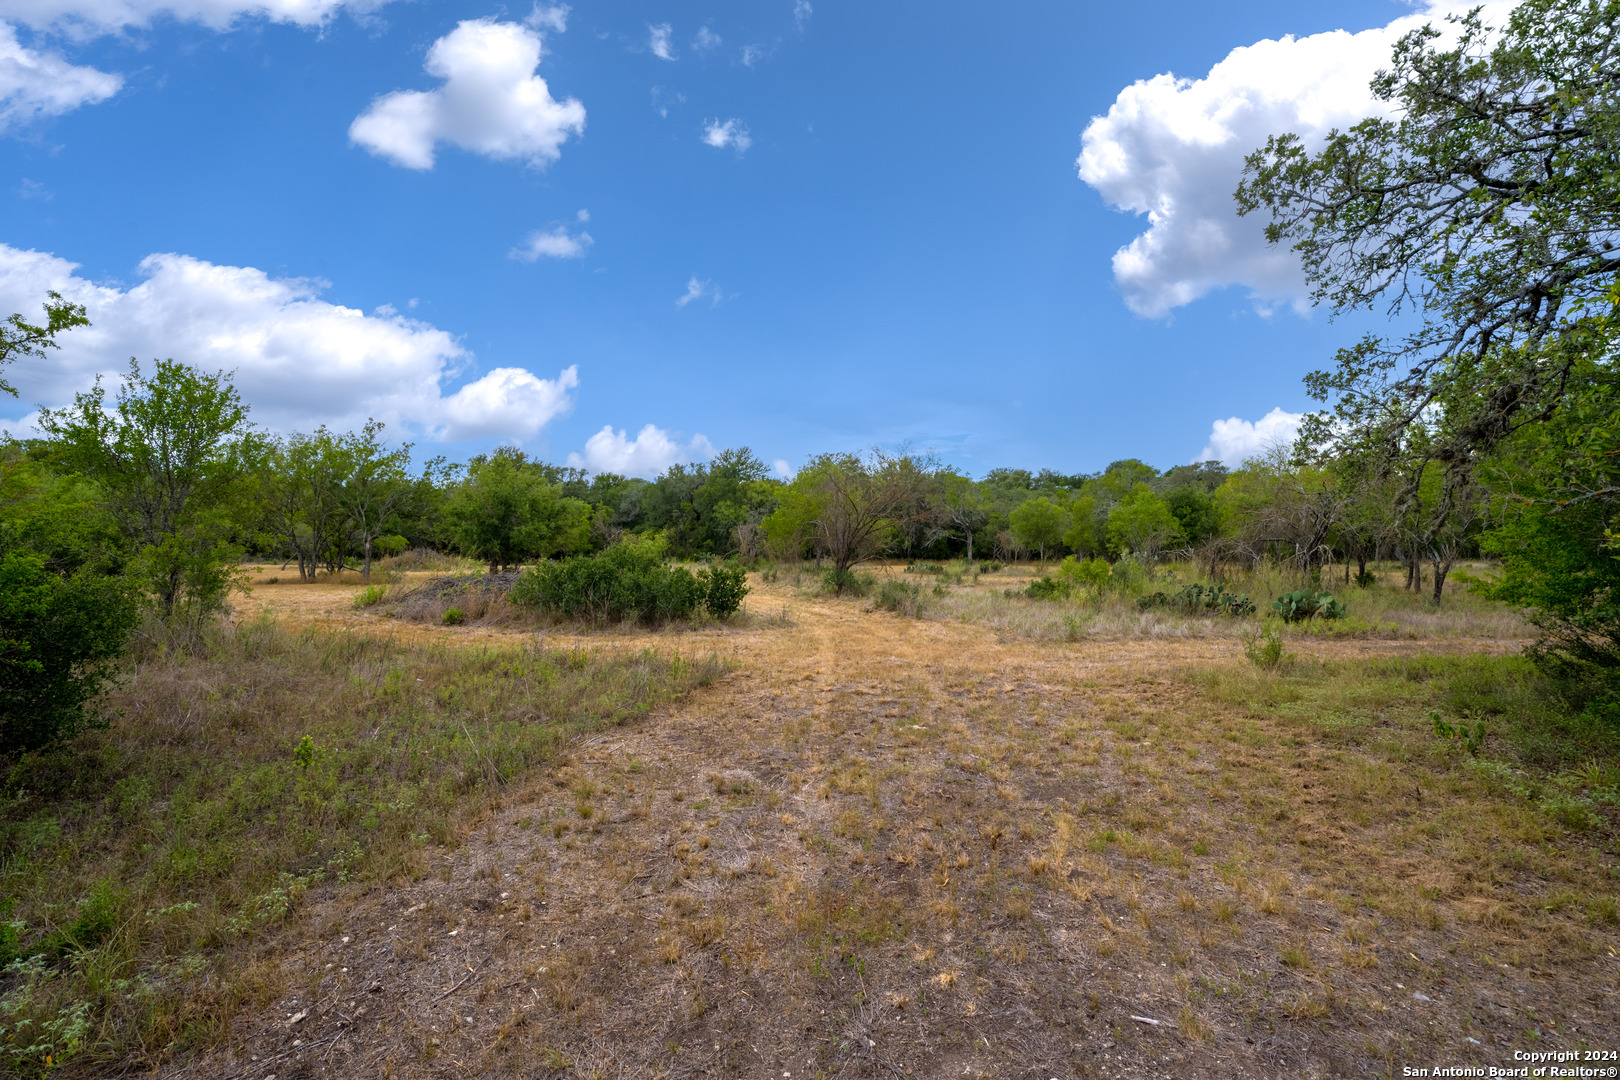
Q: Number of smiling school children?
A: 0